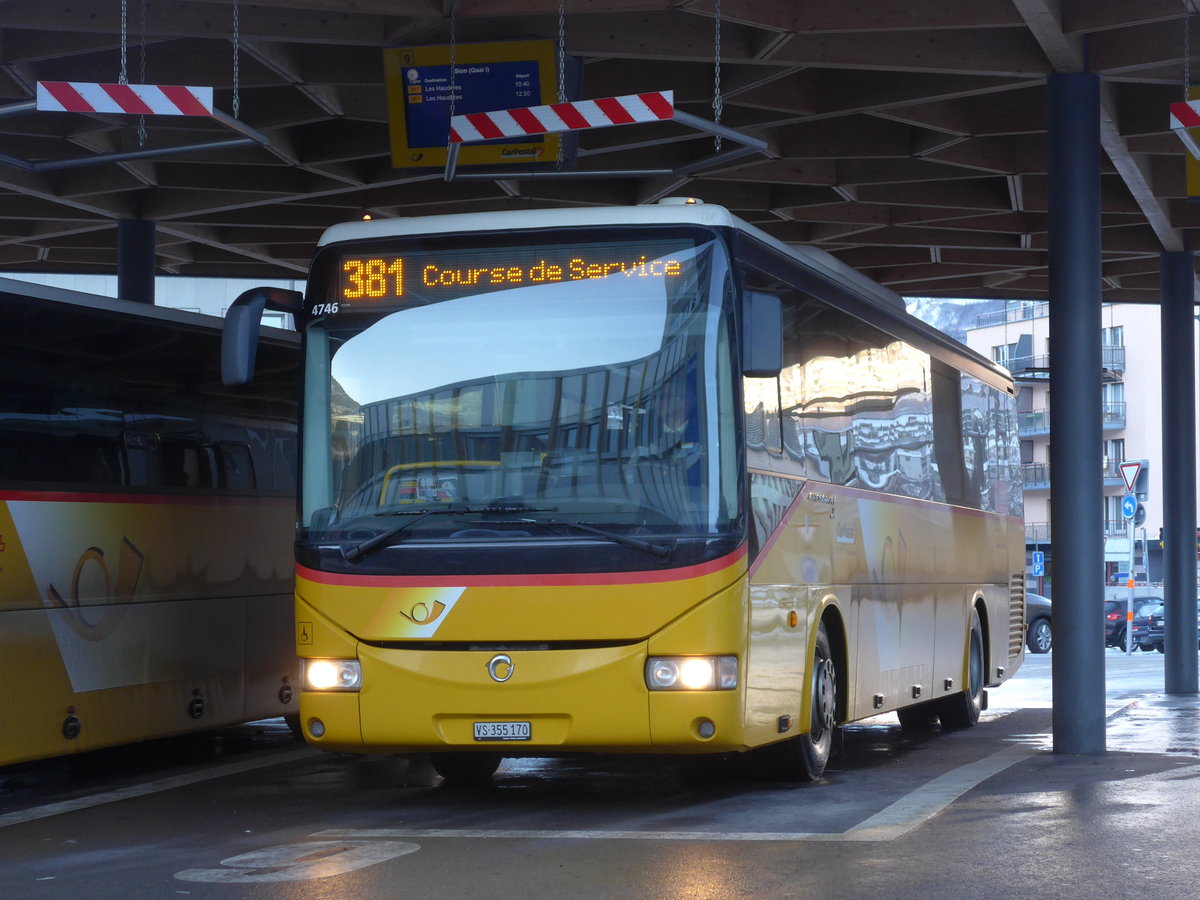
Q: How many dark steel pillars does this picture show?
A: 3